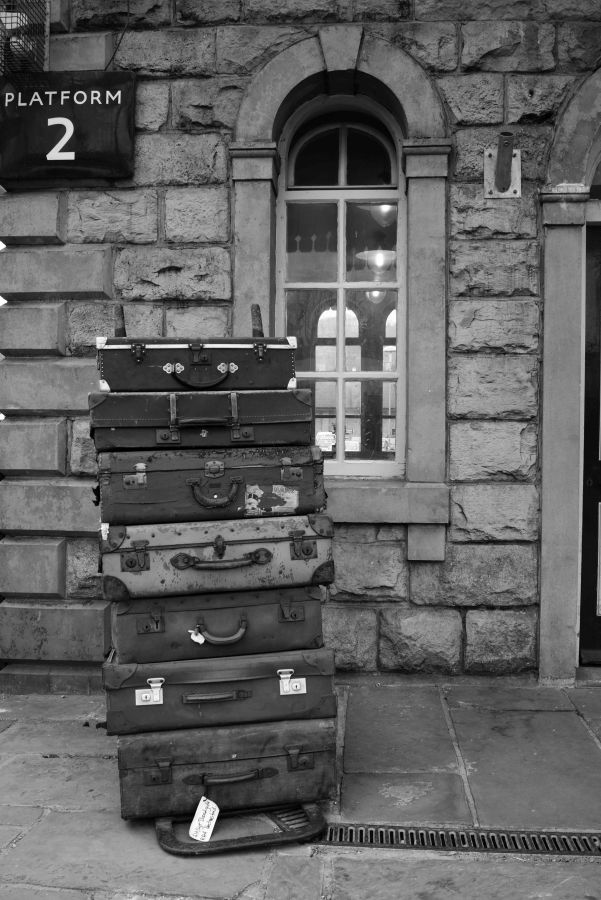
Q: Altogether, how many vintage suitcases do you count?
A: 7